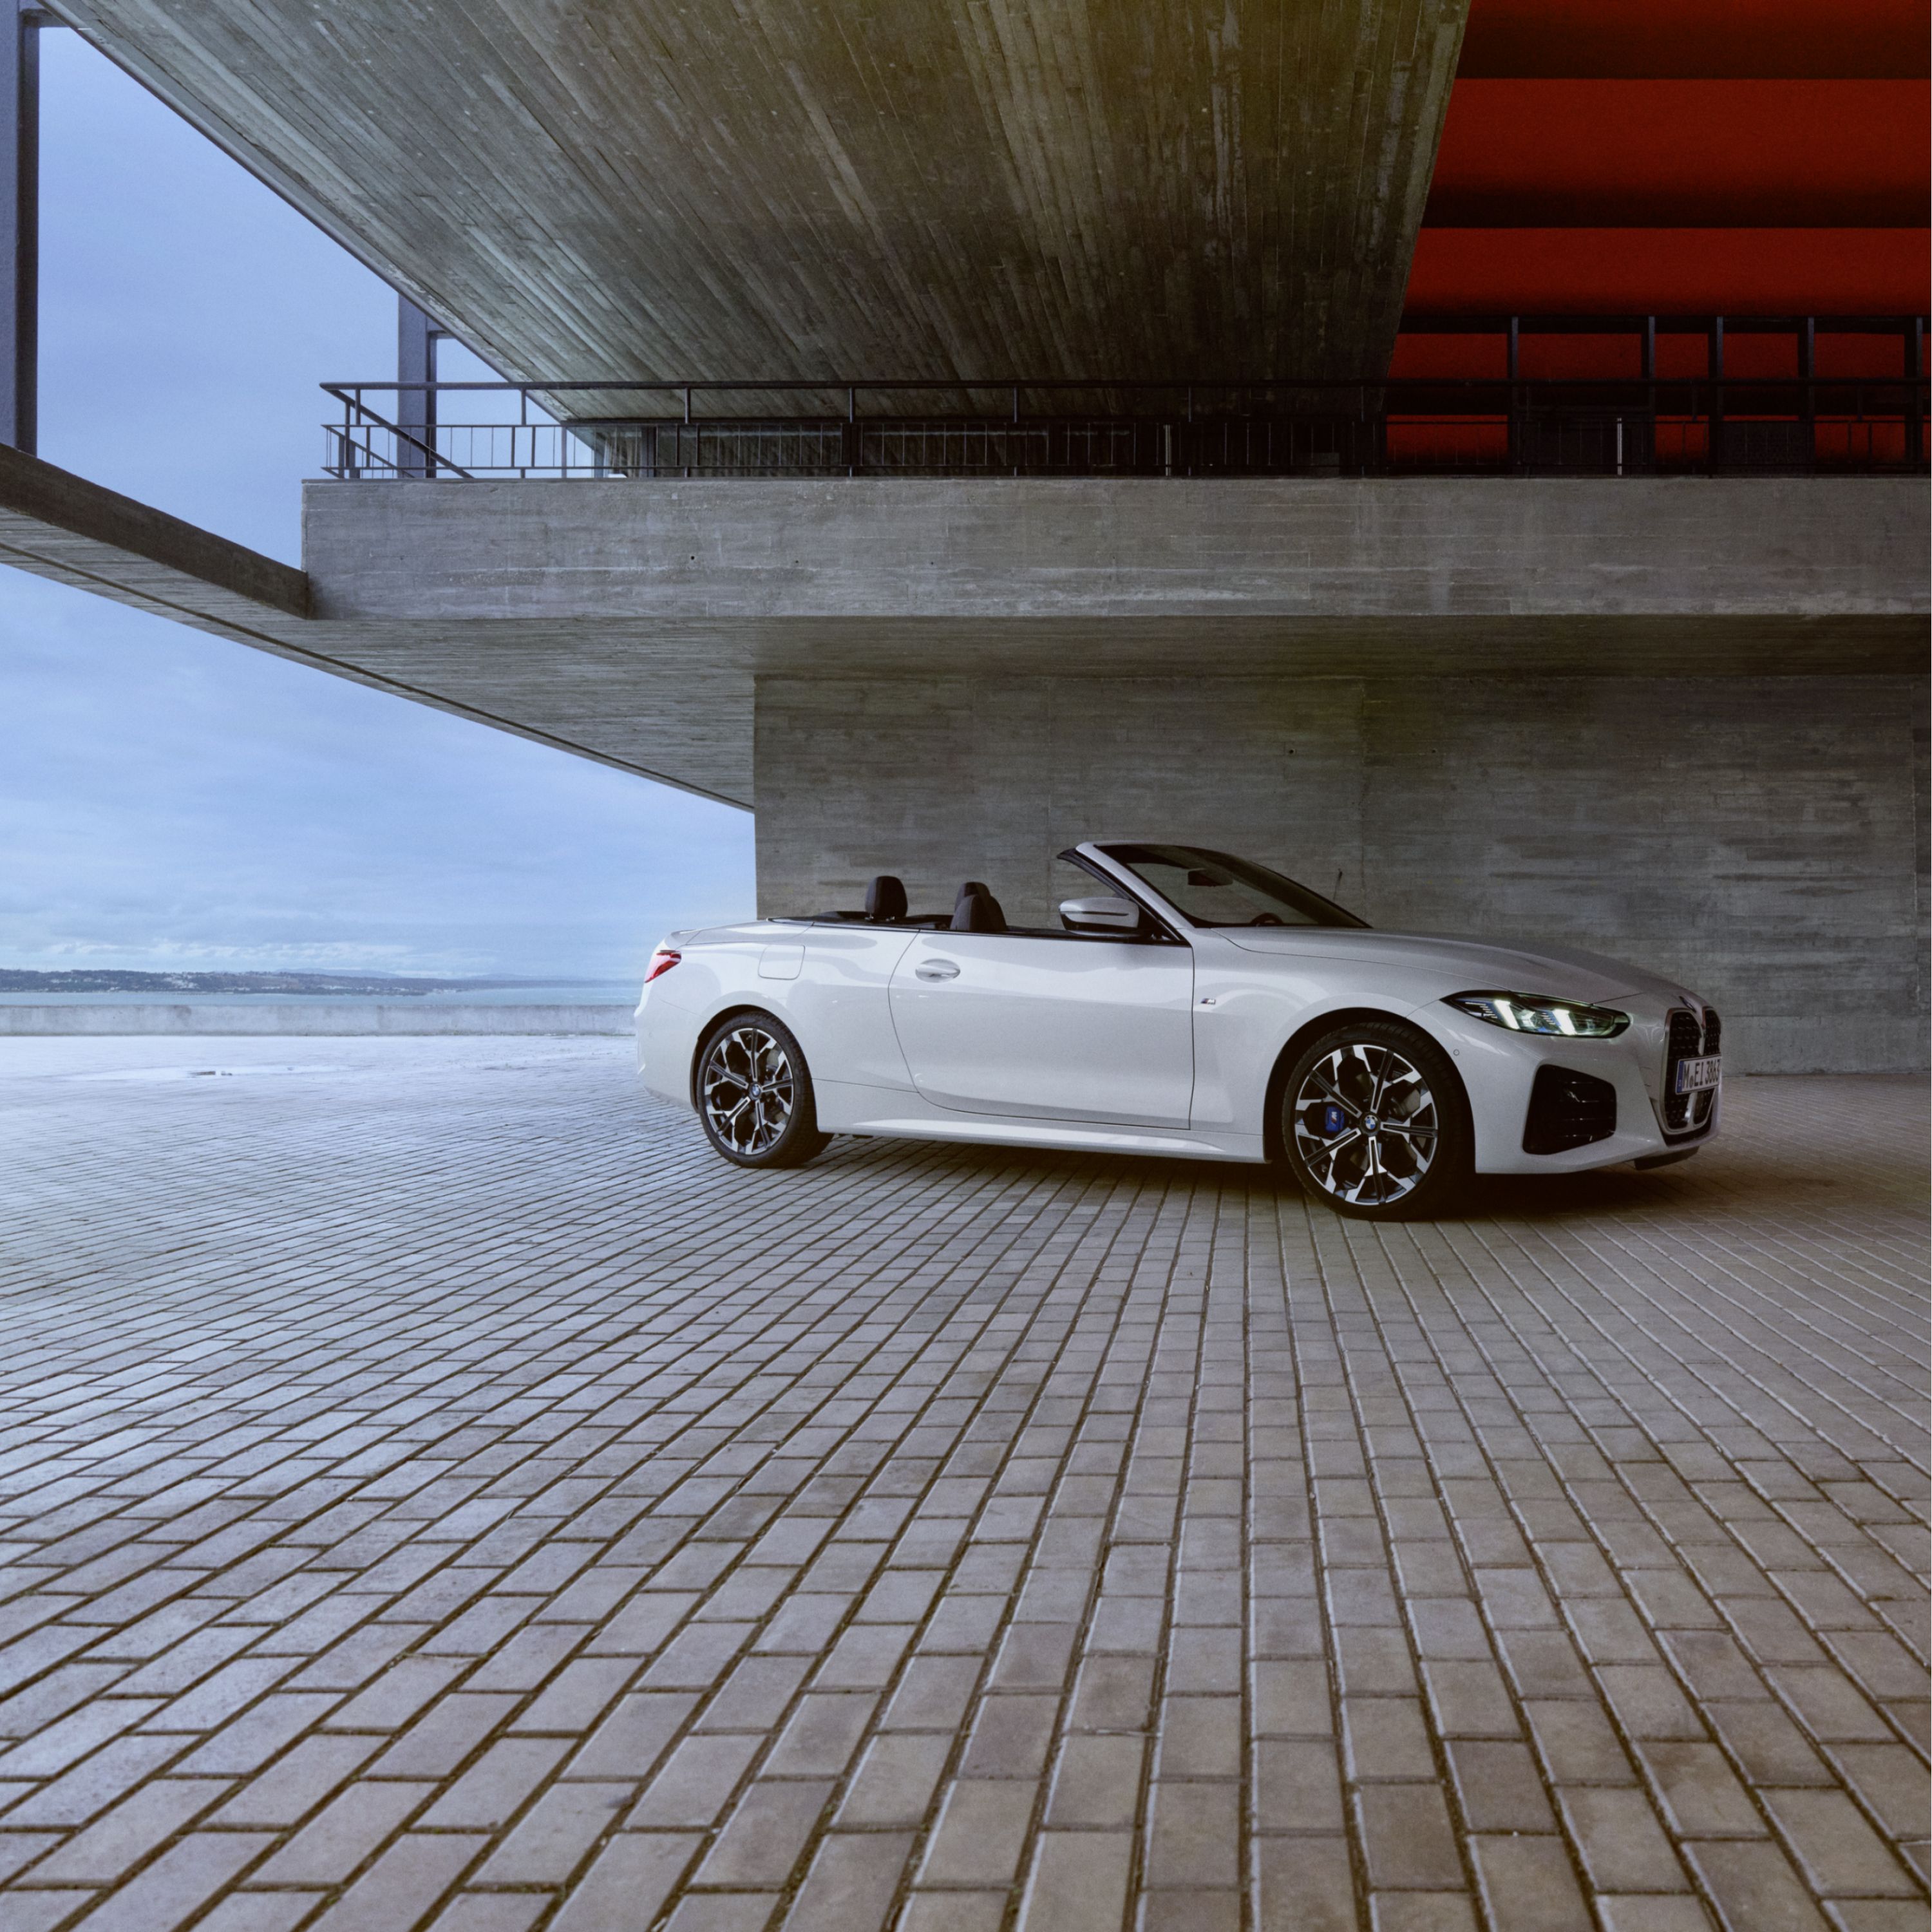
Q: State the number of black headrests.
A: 3